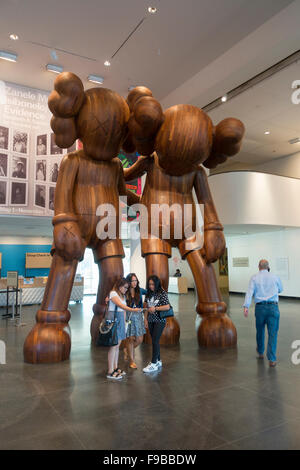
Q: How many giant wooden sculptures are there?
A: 2